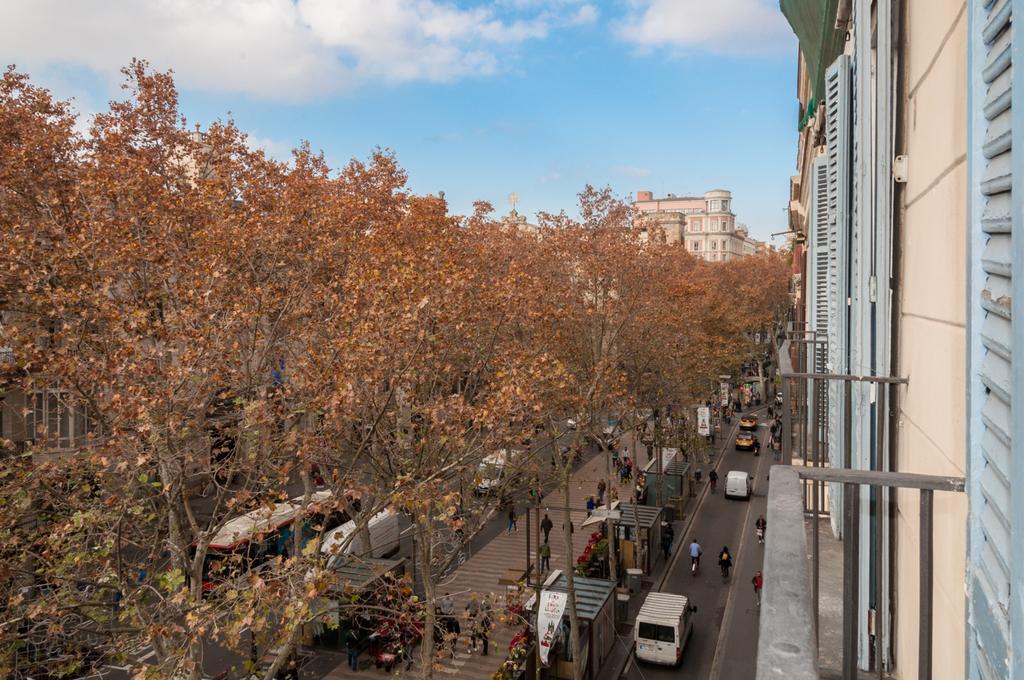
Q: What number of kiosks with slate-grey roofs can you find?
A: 4